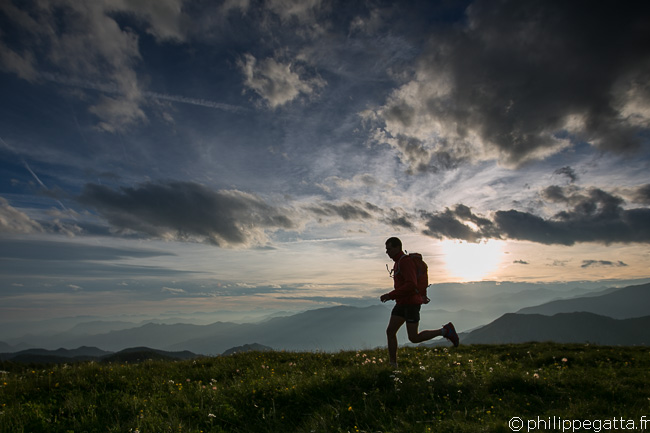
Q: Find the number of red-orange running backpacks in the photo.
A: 1